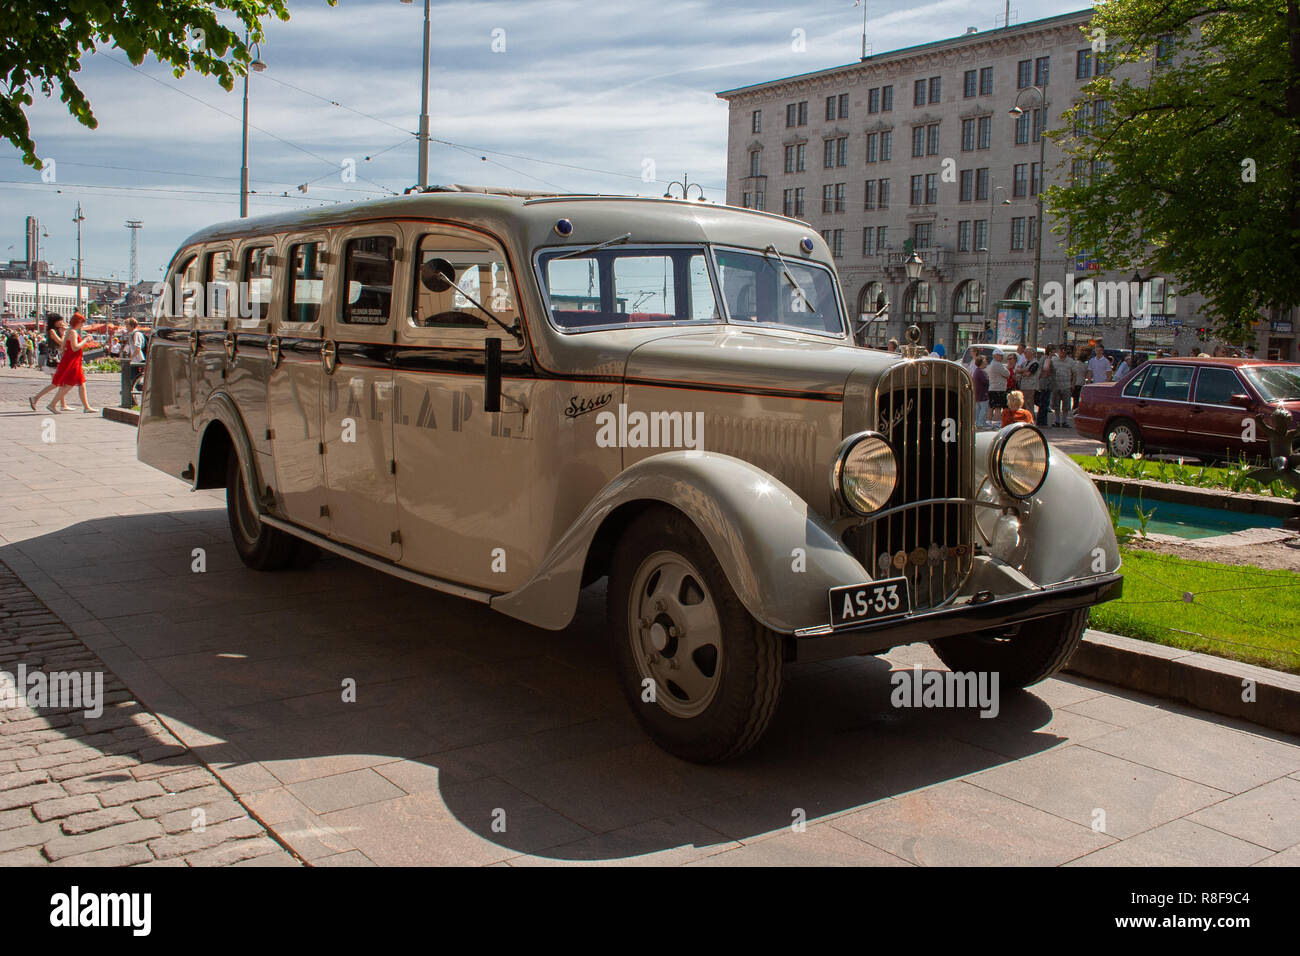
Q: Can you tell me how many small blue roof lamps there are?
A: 2